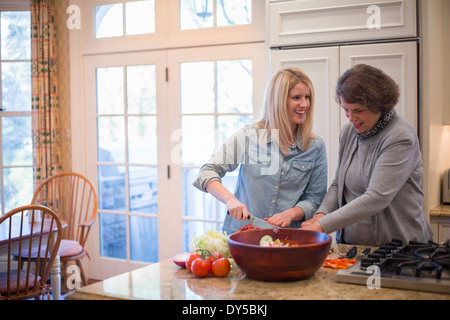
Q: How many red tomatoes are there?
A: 5